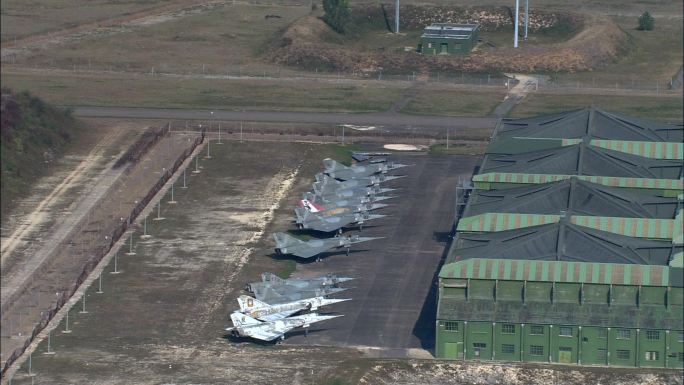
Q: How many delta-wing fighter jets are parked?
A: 11